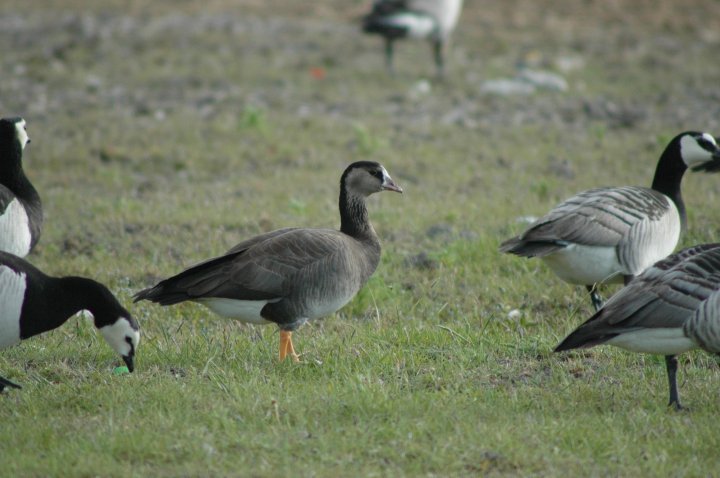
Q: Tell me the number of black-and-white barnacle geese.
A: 5